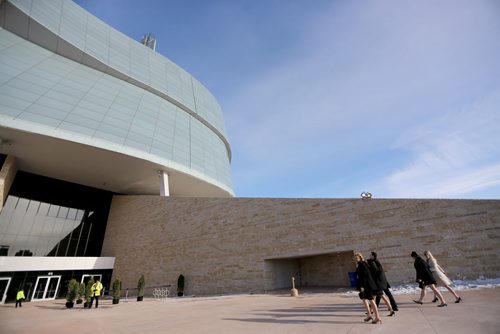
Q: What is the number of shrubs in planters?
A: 6